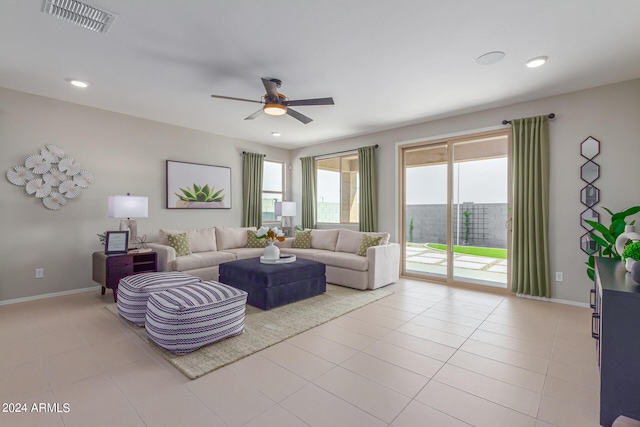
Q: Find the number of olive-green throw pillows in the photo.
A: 4